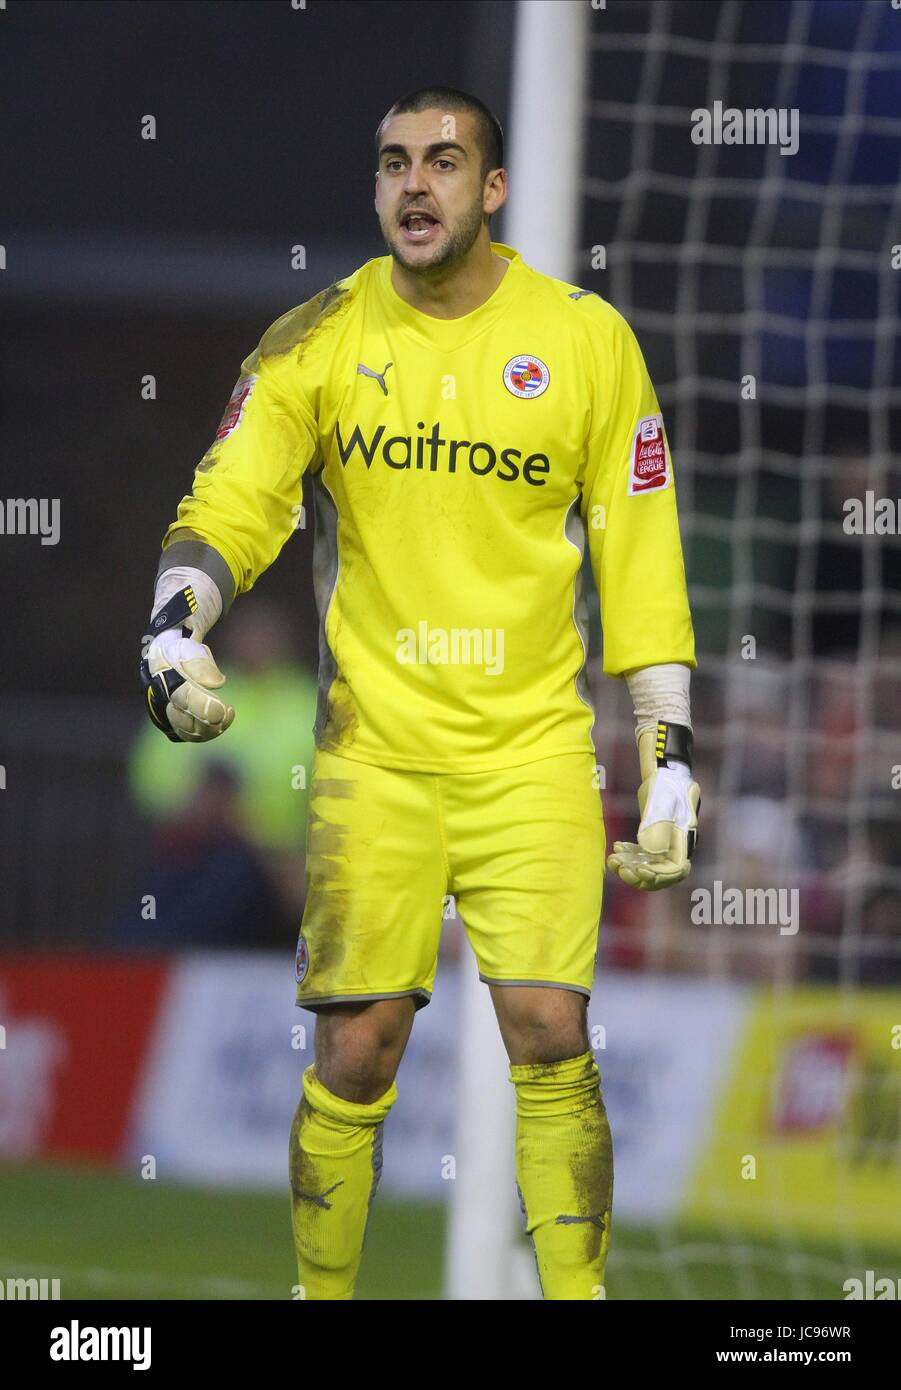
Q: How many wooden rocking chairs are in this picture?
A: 0